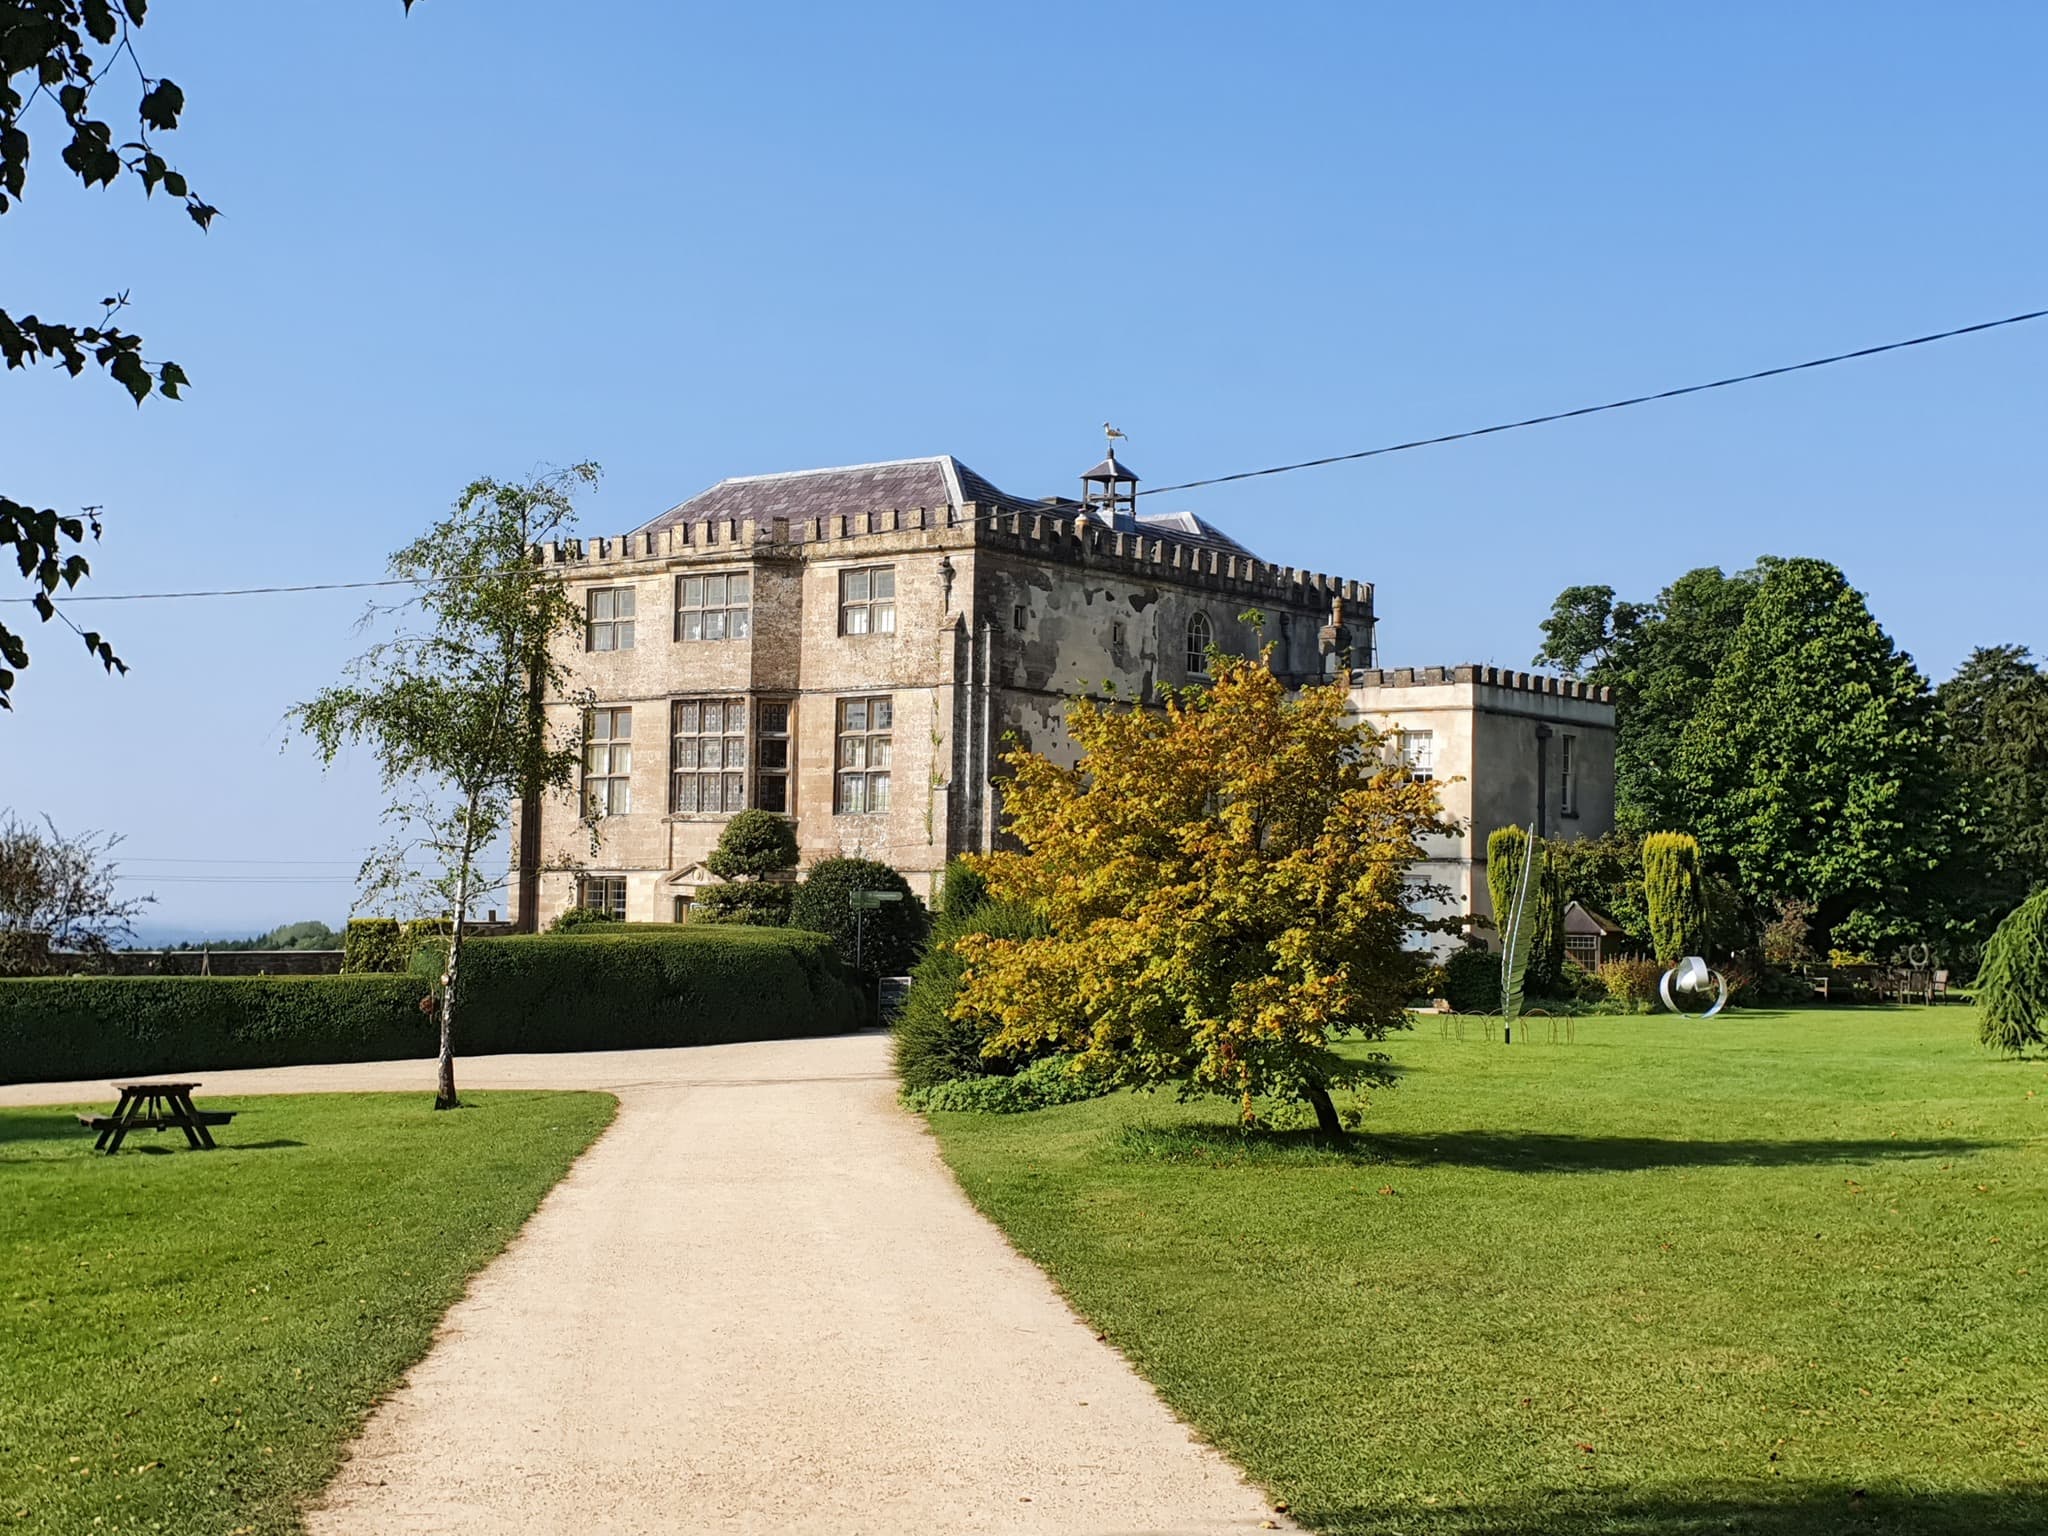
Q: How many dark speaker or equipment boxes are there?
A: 0